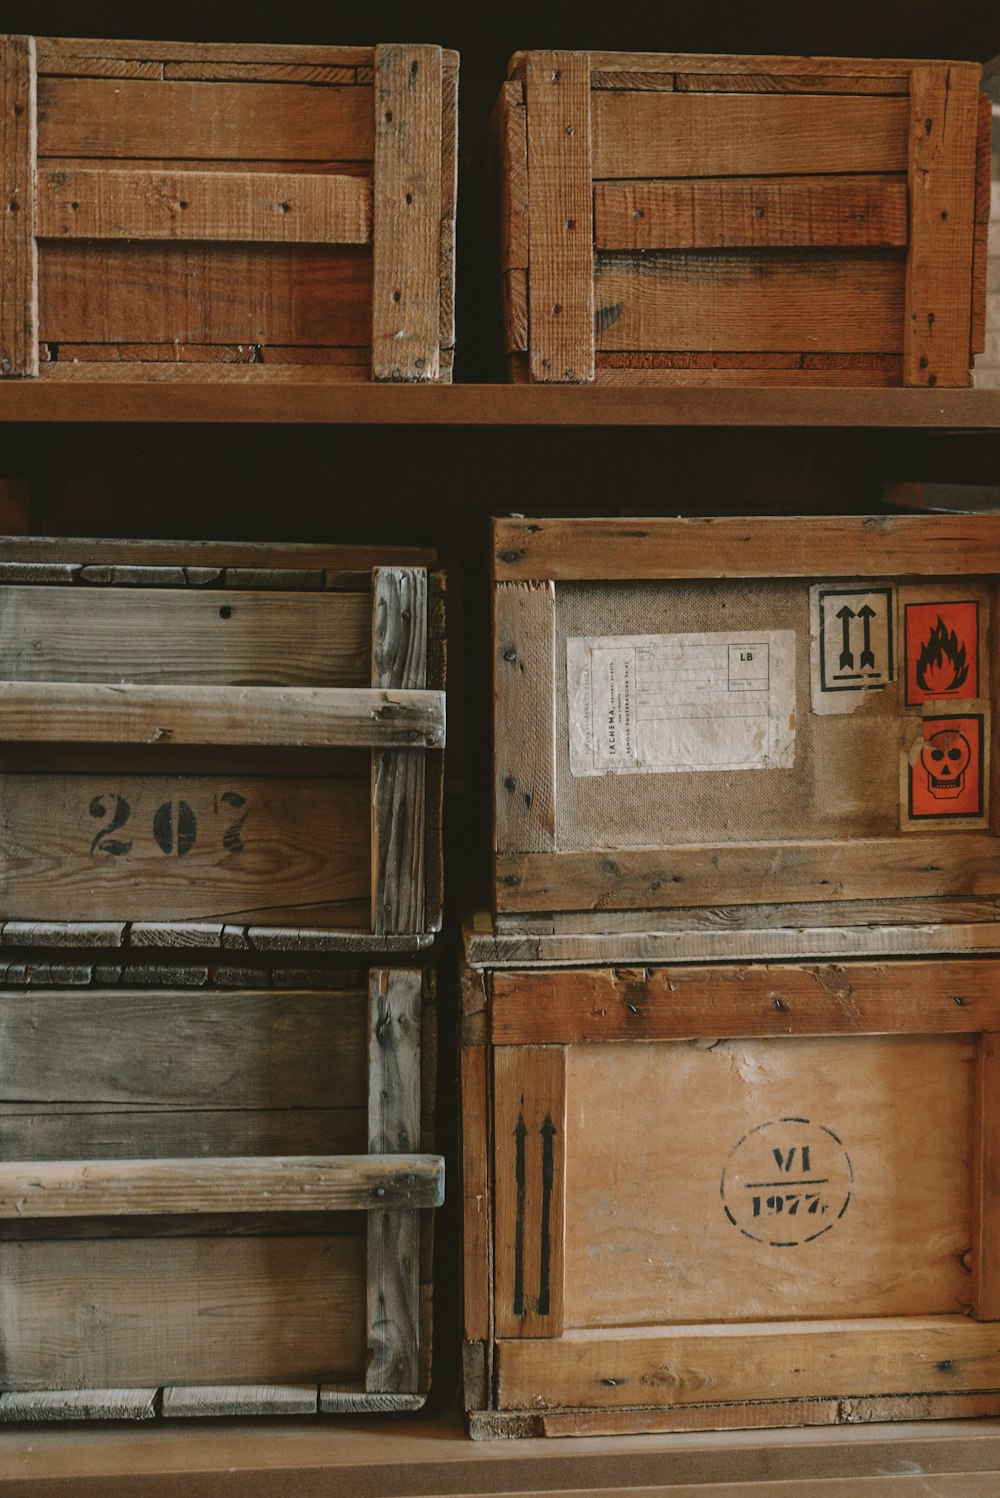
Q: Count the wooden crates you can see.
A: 6